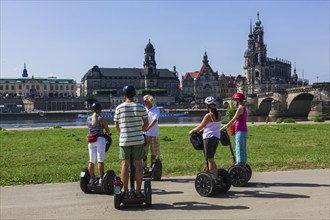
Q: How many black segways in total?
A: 5